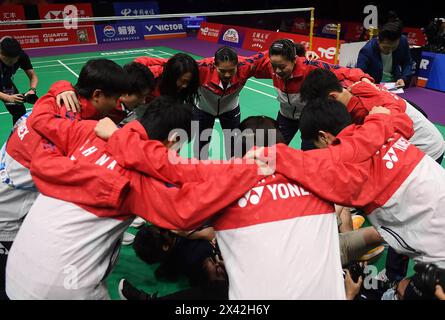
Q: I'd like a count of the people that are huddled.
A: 9